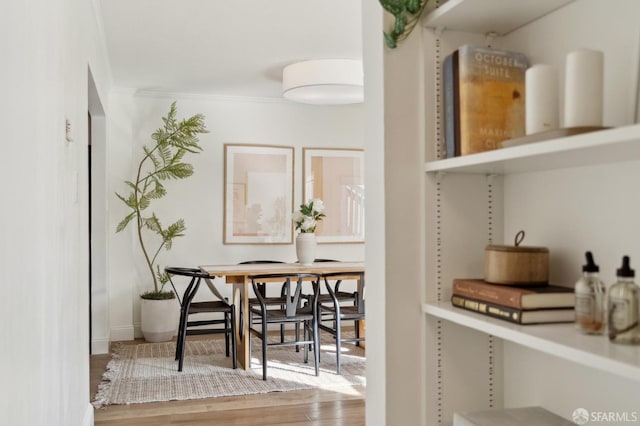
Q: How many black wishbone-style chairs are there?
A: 5